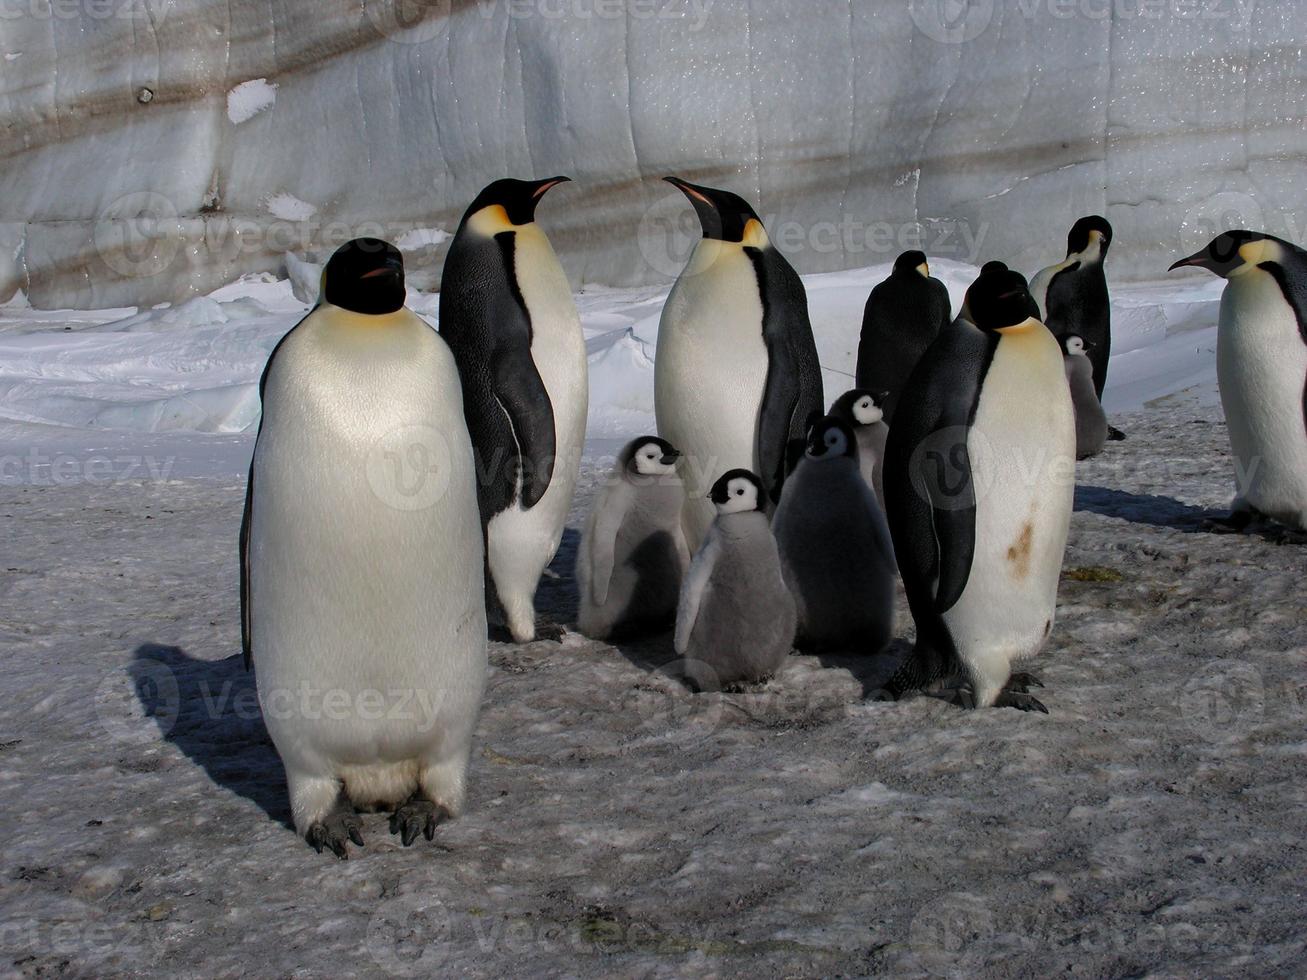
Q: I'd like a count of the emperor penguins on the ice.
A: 12